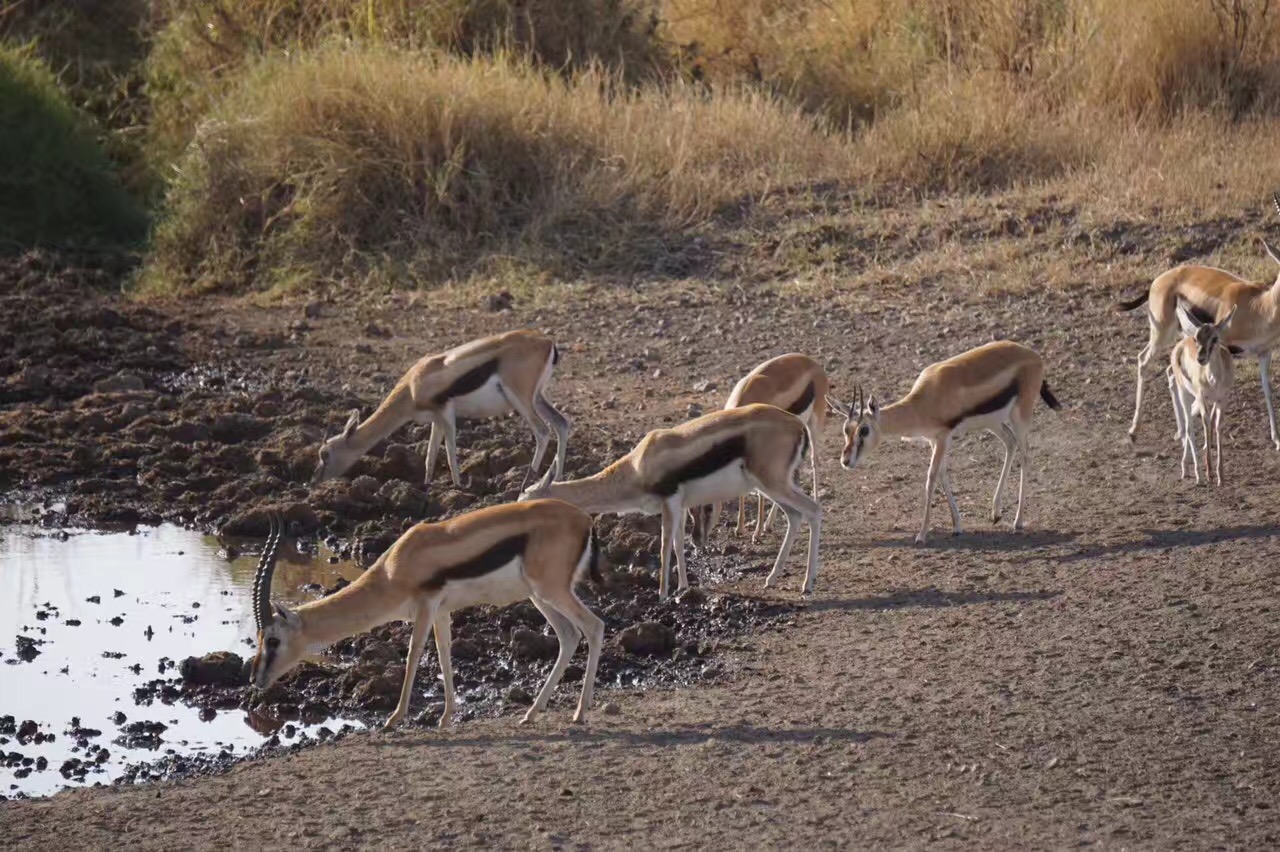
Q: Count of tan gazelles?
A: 7